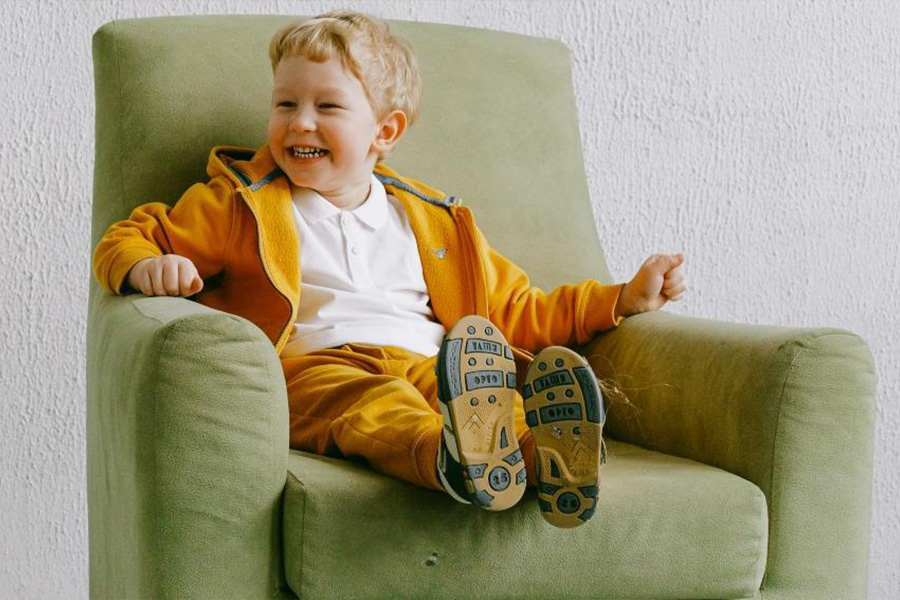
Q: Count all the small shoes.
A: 2